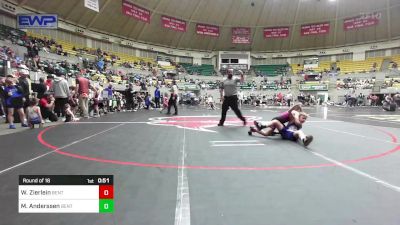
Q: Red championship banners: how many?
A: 7